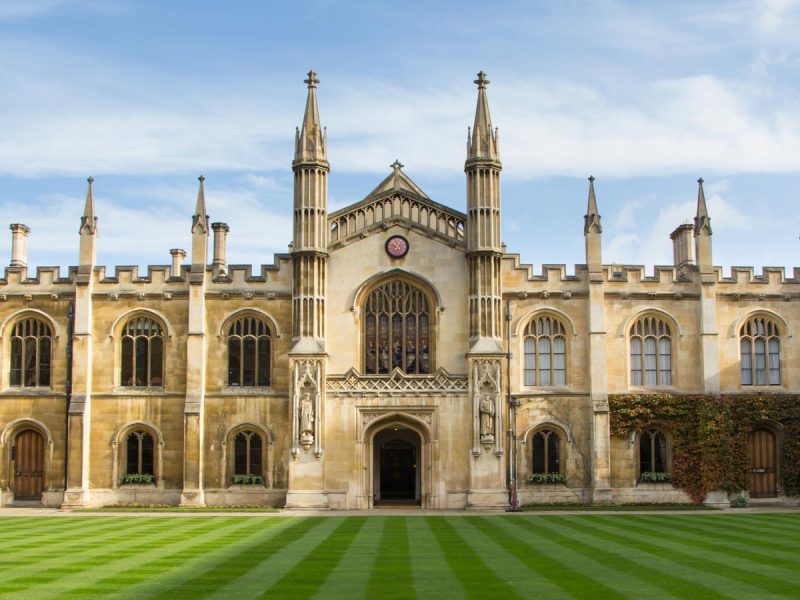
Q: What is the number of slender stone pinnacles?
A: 6